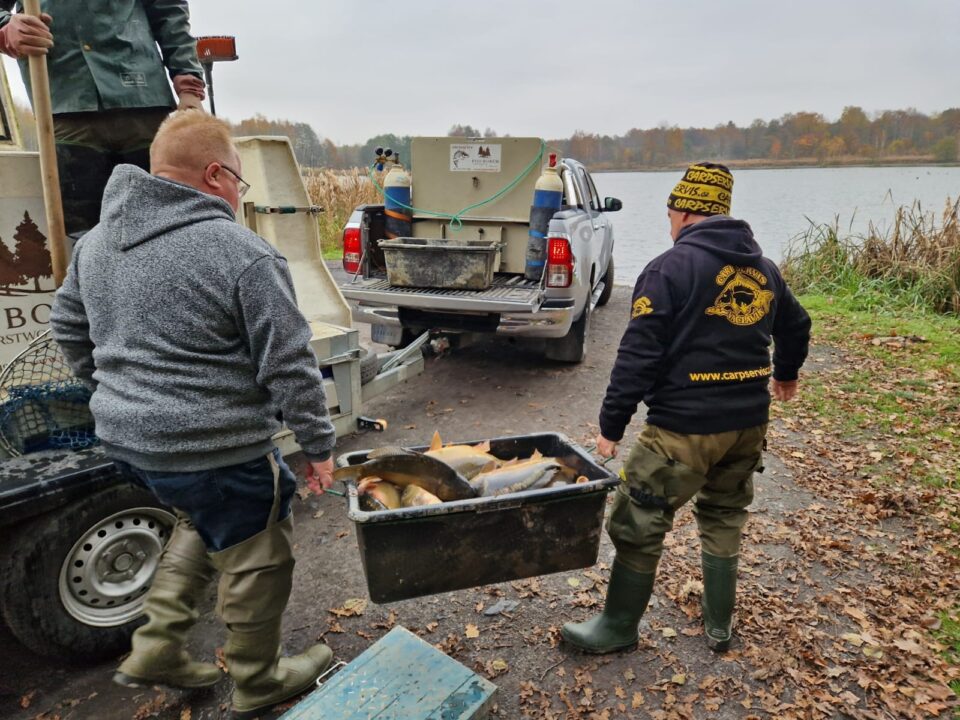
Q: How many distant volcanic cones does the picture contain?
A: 0